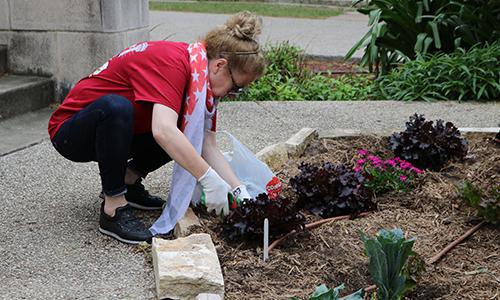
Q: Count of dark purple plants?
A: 3